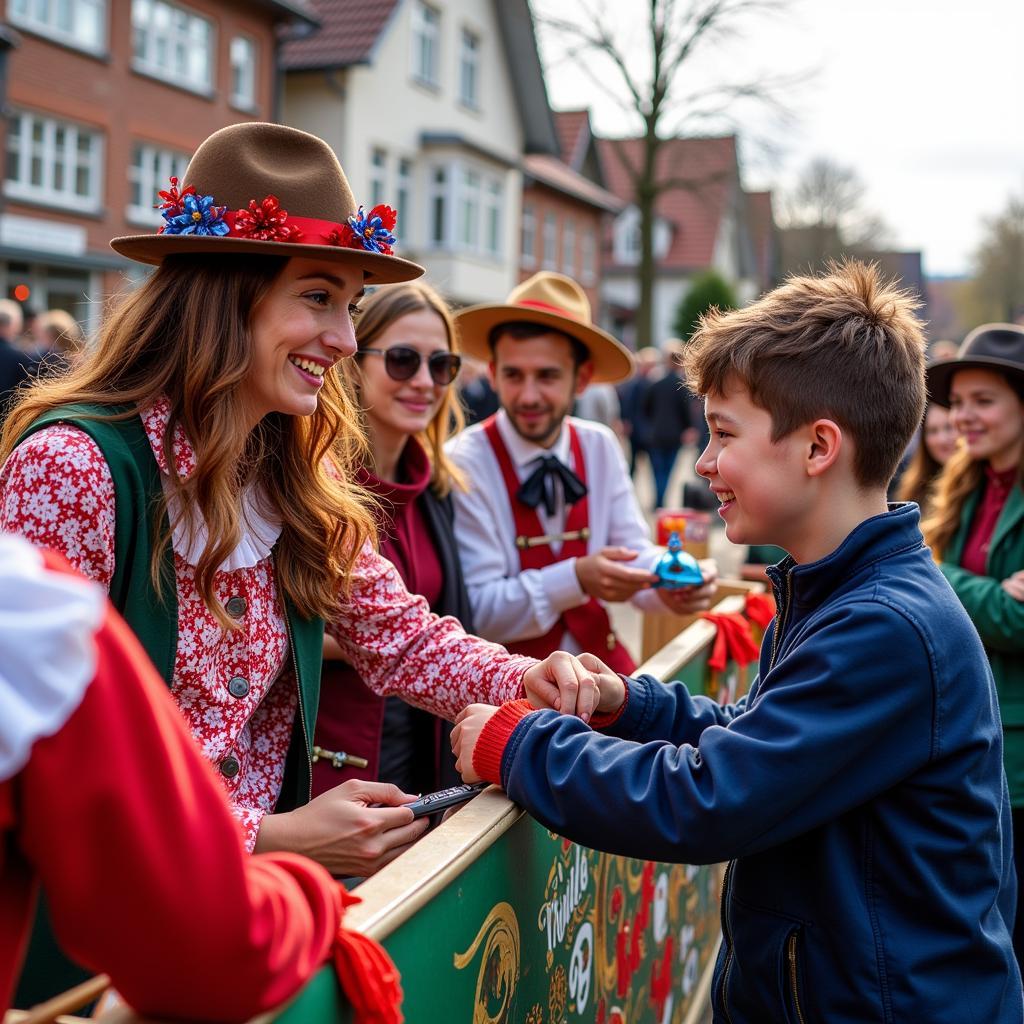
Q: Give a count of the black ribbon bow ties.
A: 1